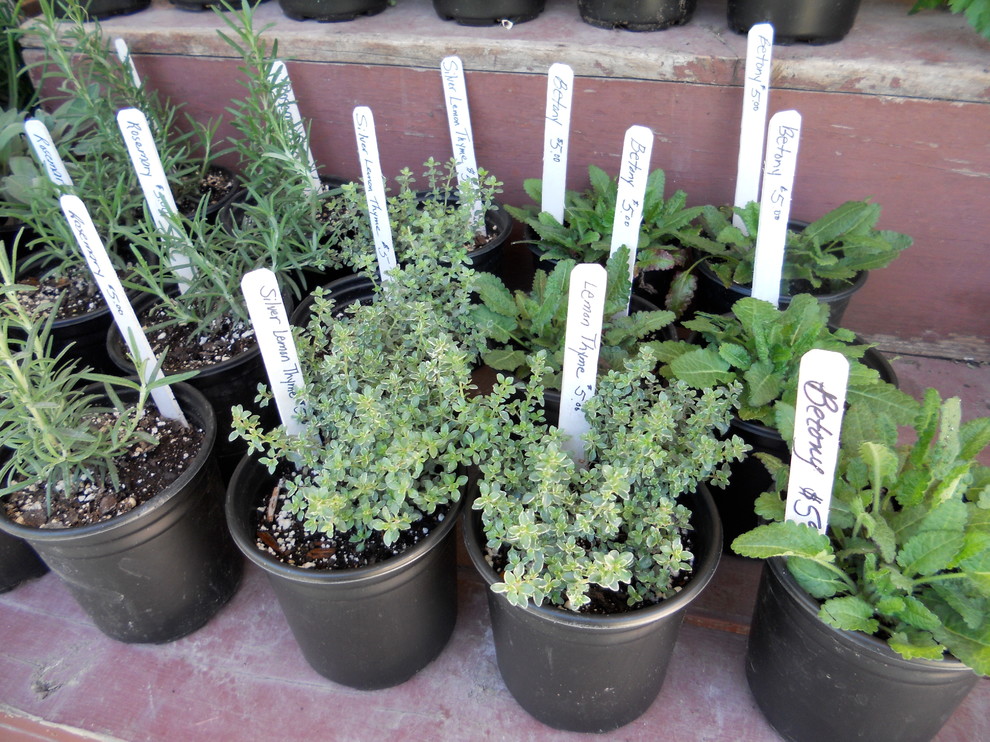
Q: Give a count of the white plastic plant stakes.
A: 14